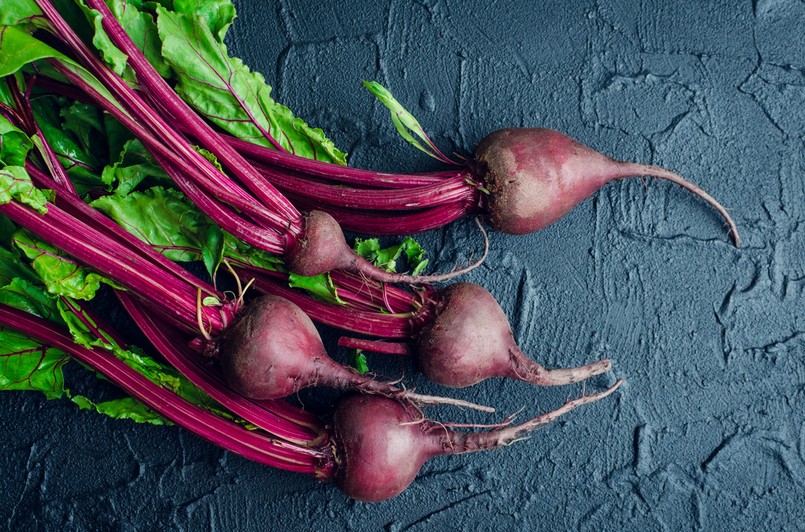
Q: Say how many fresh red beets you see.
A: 5